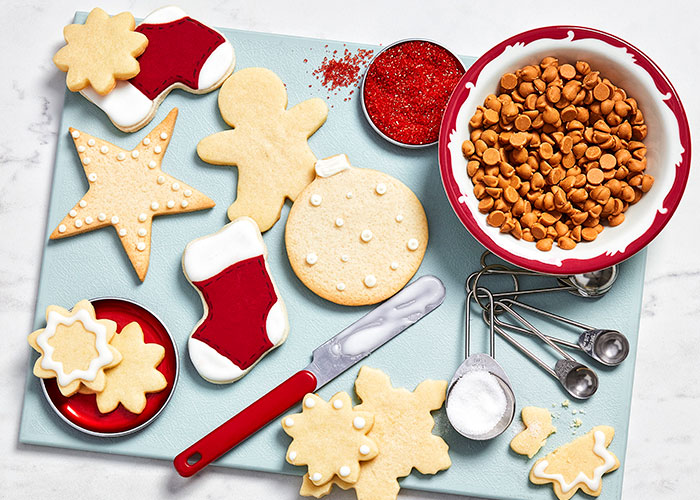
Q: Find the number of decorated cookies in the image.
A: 7